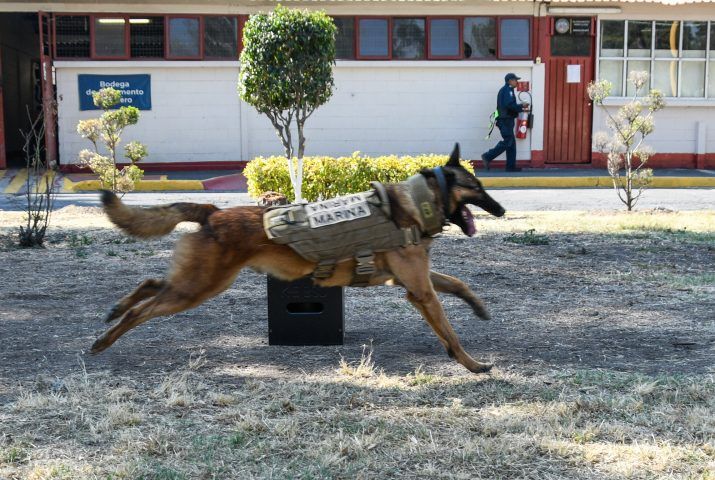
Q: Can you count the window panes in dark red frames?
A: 11